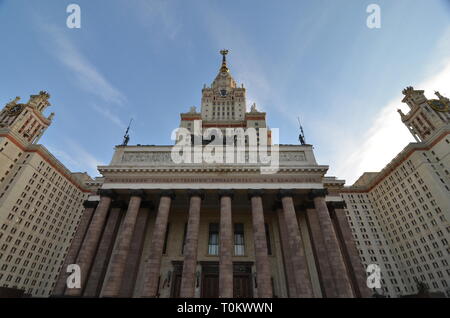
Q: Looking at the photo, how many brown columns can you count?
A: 14